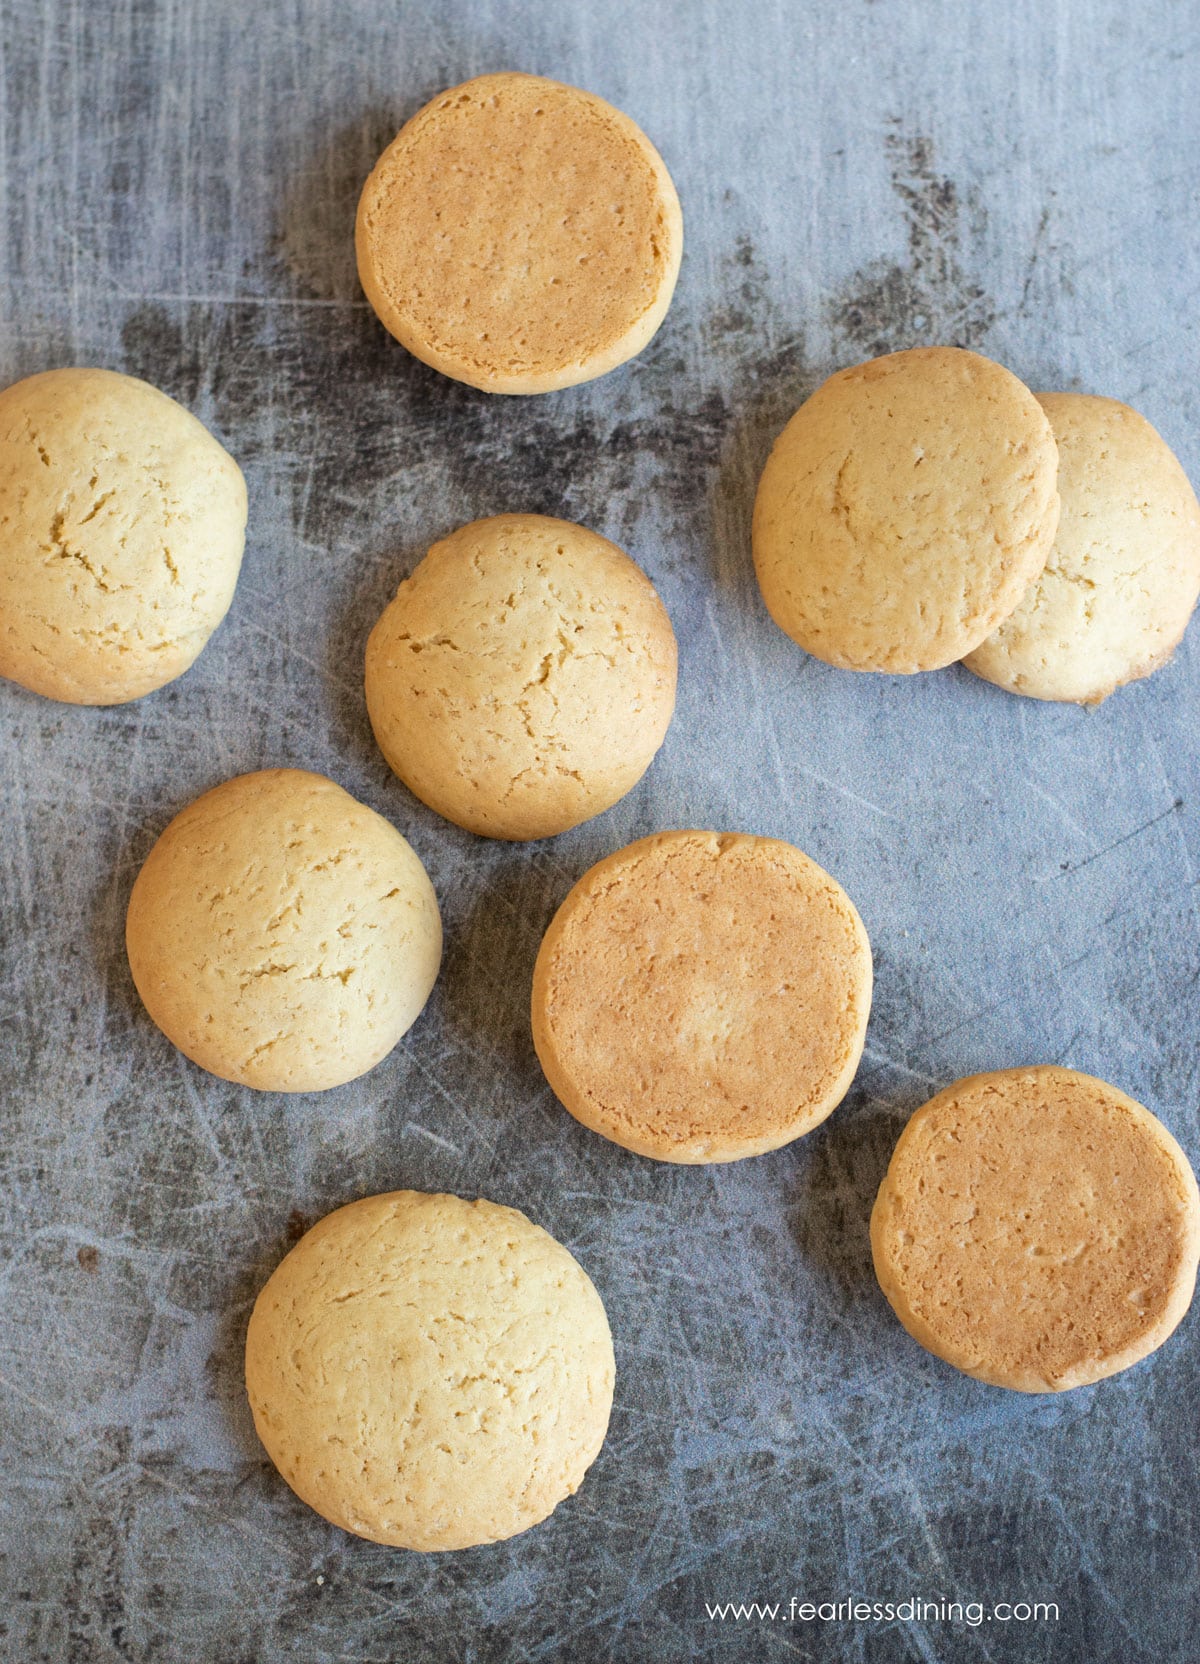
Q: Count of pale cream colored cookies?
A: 6